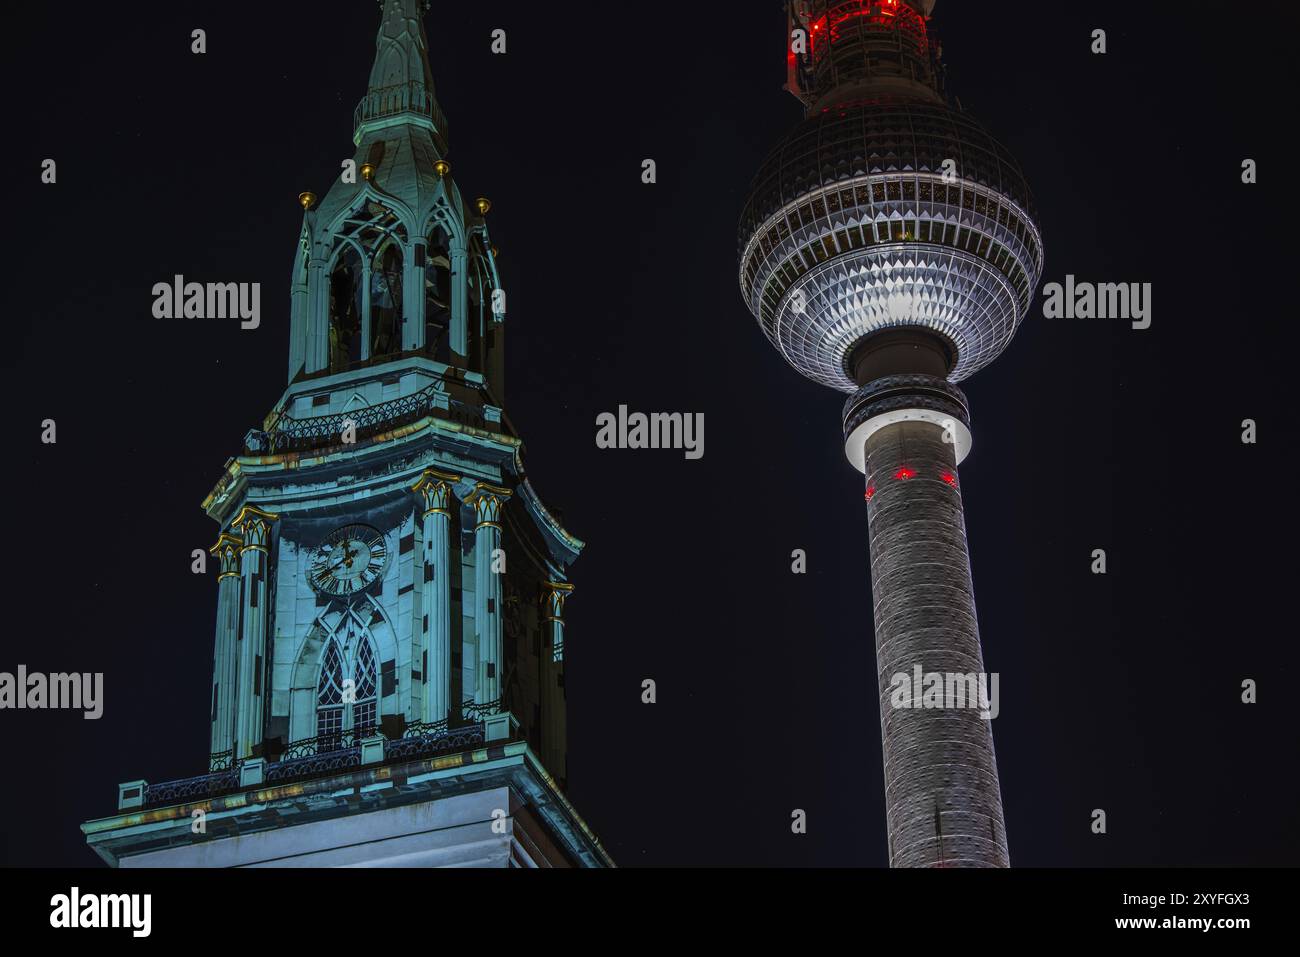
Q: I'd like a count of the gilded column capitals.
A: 5